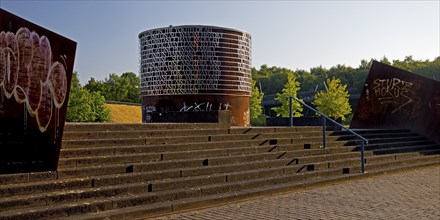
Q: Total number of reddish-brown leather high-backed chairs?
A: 0